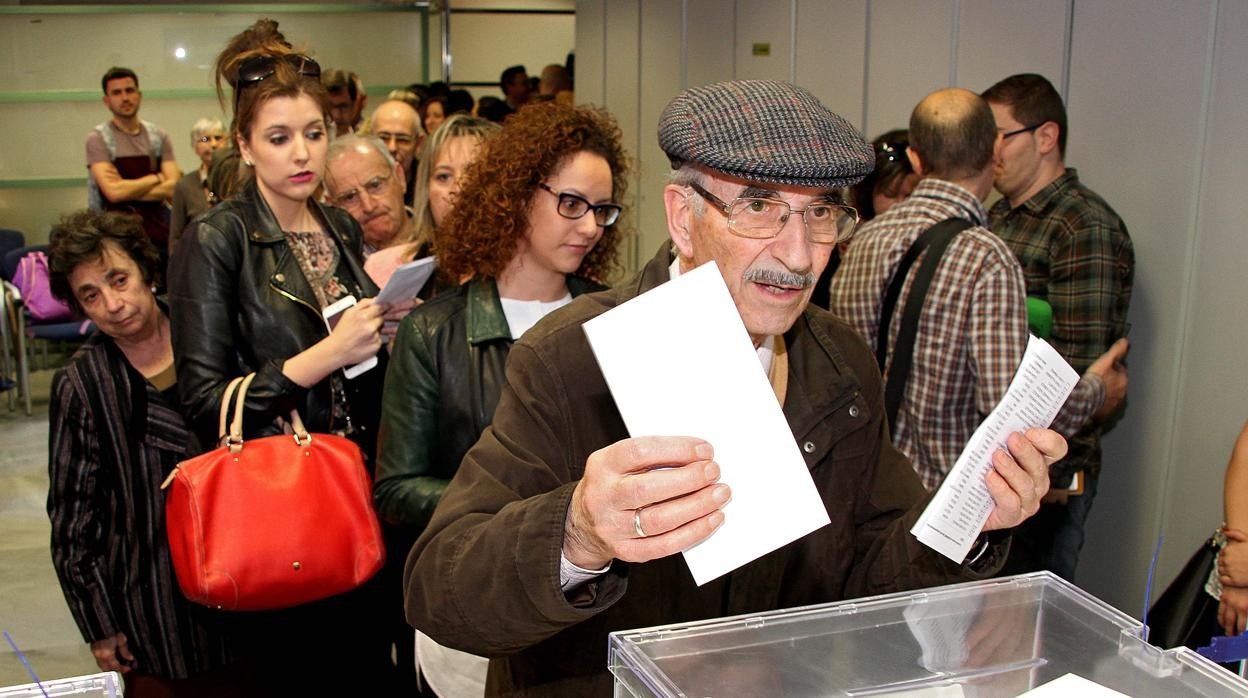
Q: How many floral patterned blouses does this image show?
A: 1